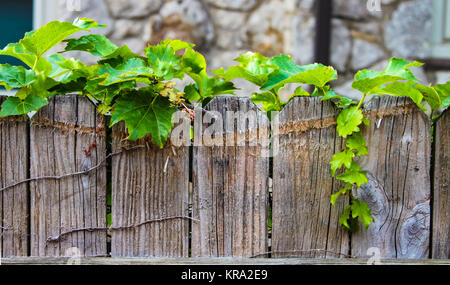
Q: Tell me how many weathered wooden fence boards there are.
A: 7